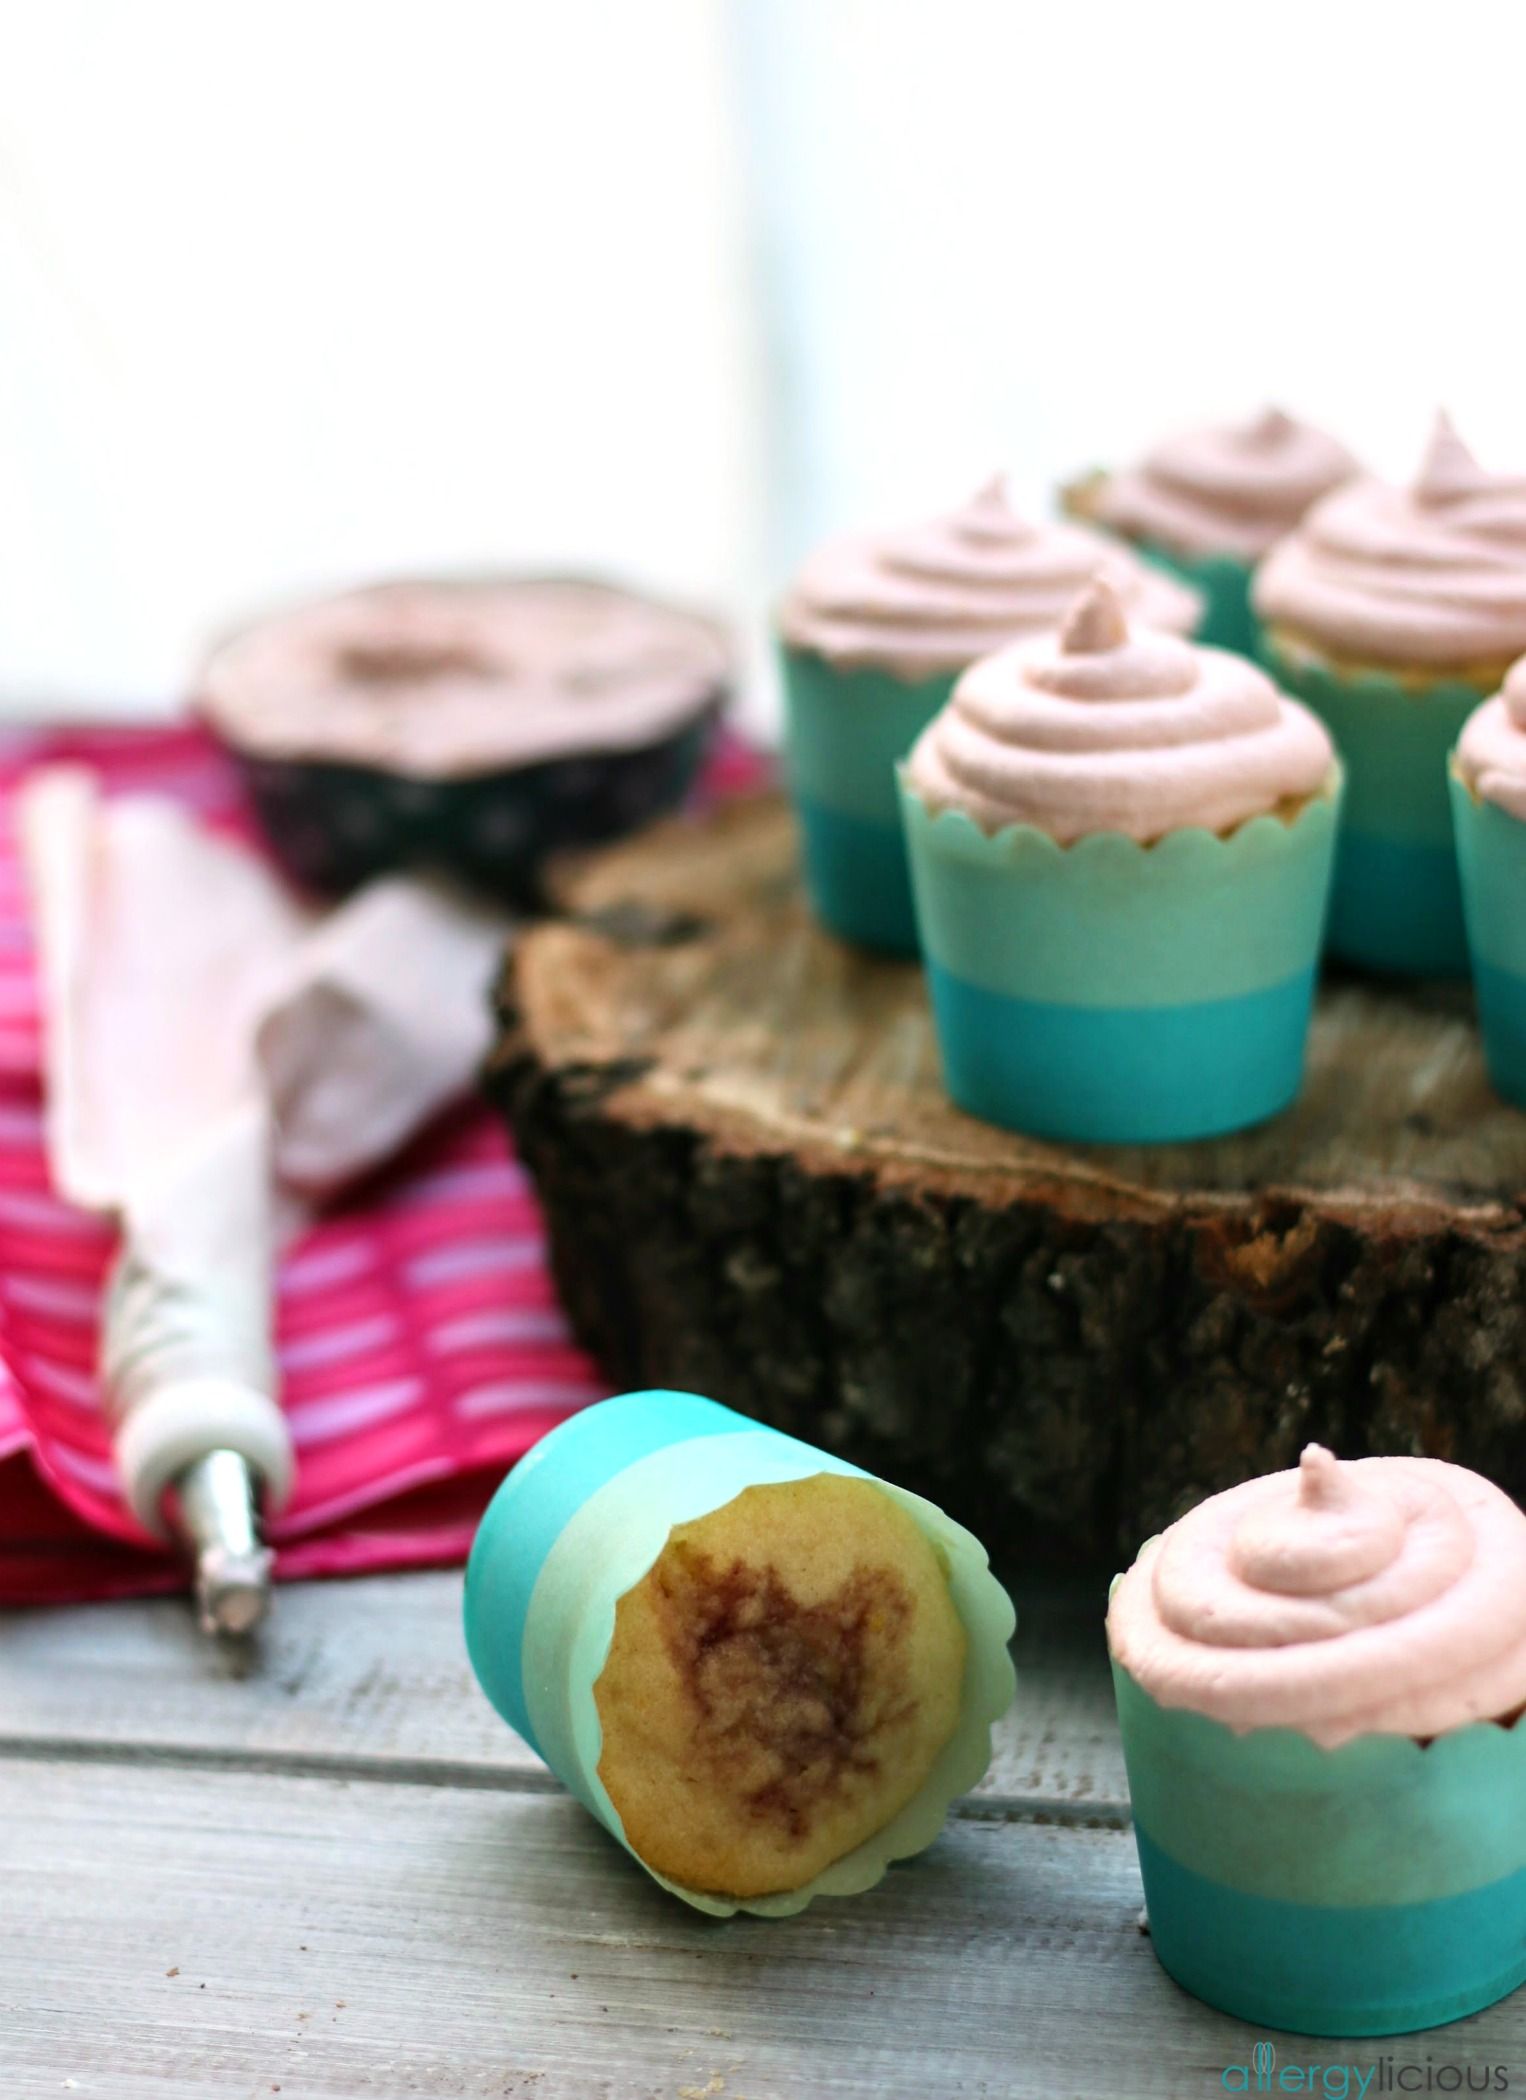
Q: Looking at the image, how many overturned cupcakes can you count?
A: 1